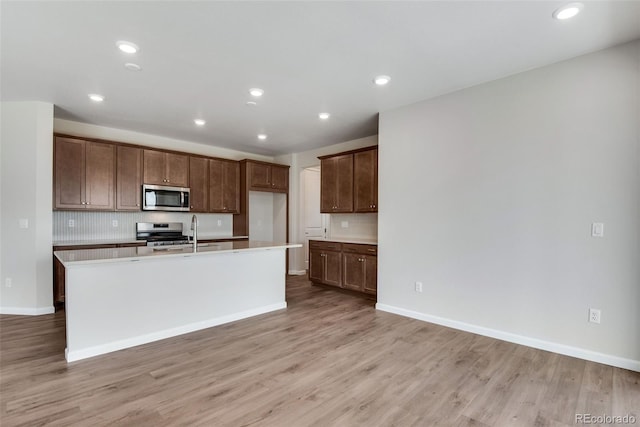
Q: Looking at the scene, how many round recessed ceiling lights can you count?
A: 8